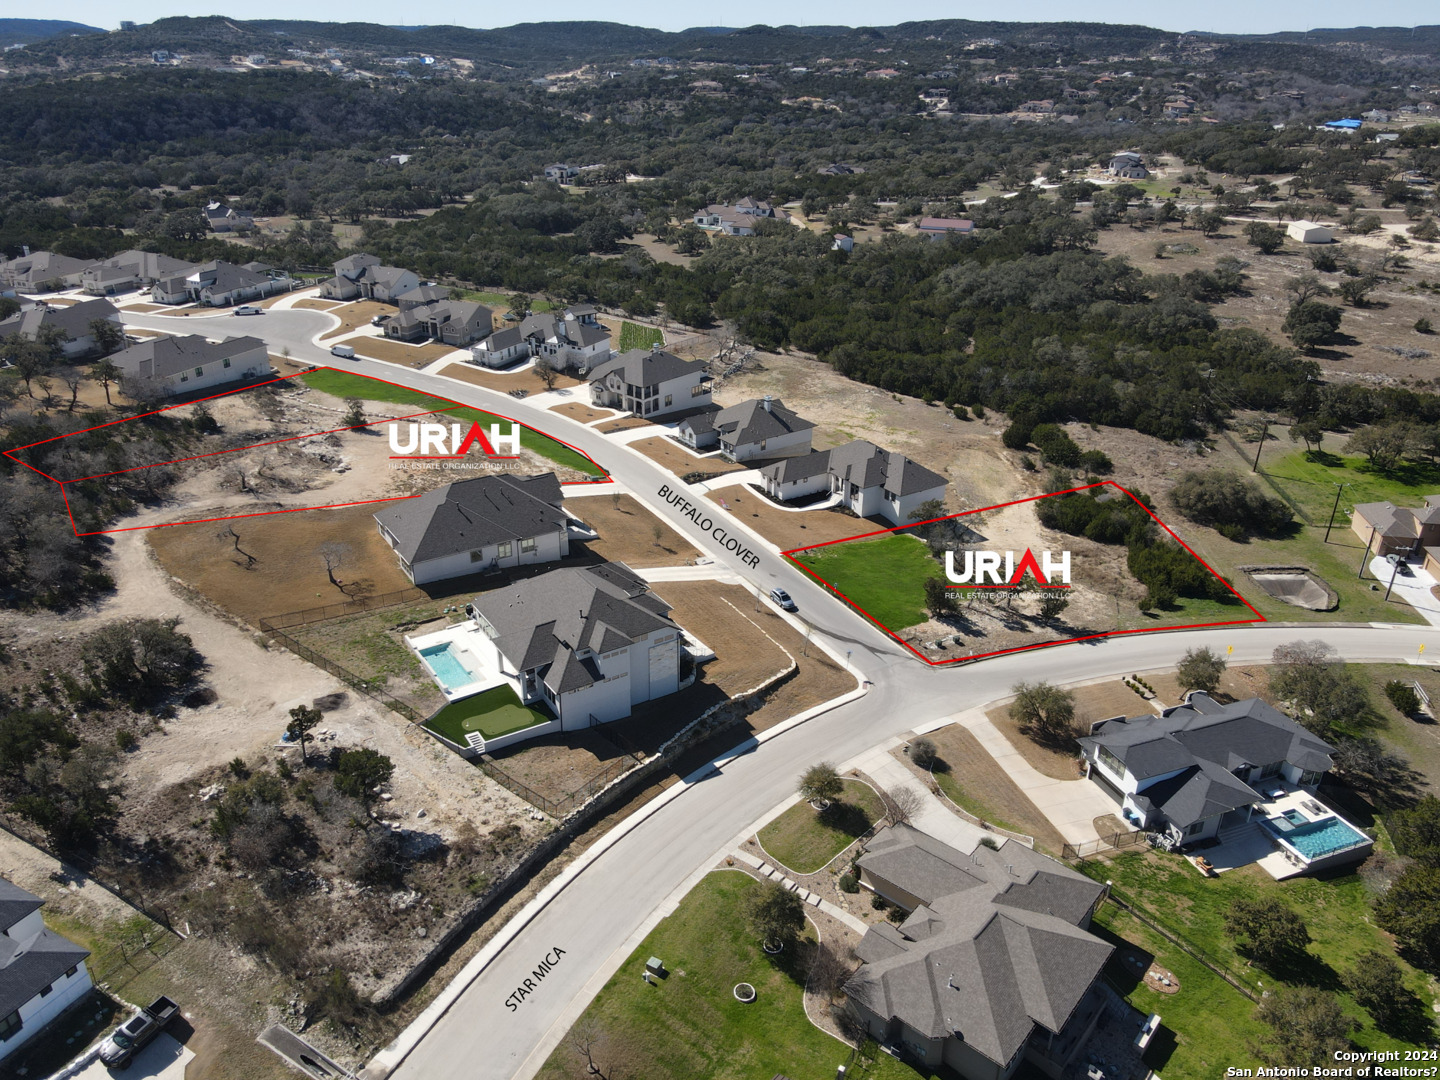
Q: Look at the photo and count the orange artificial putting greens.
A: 0